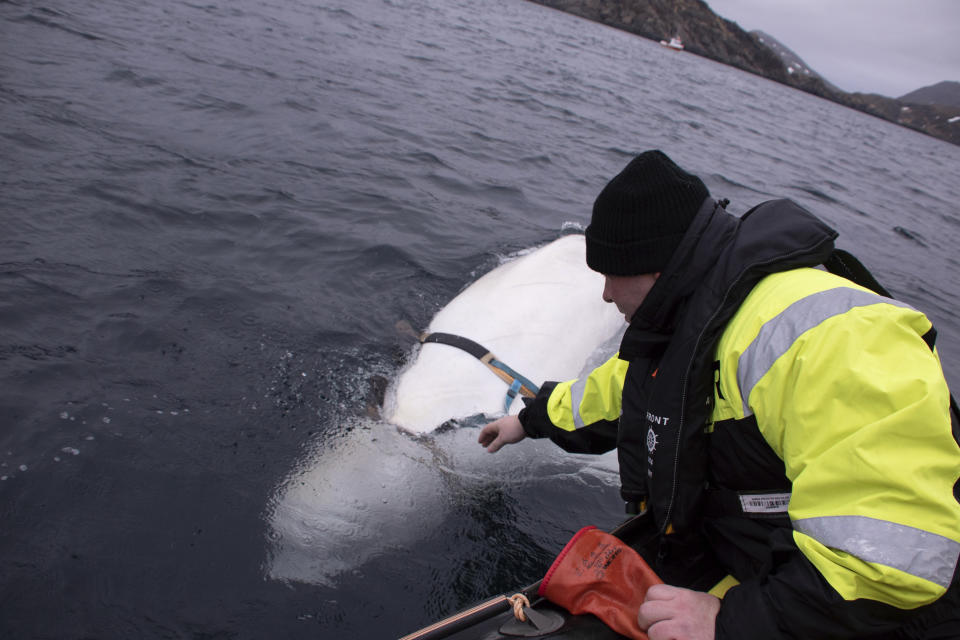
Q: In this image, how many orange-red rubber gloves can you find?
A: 1